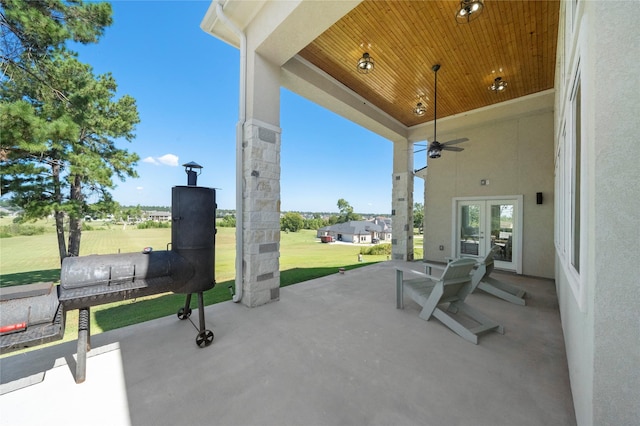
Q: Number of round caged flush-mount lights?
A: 4